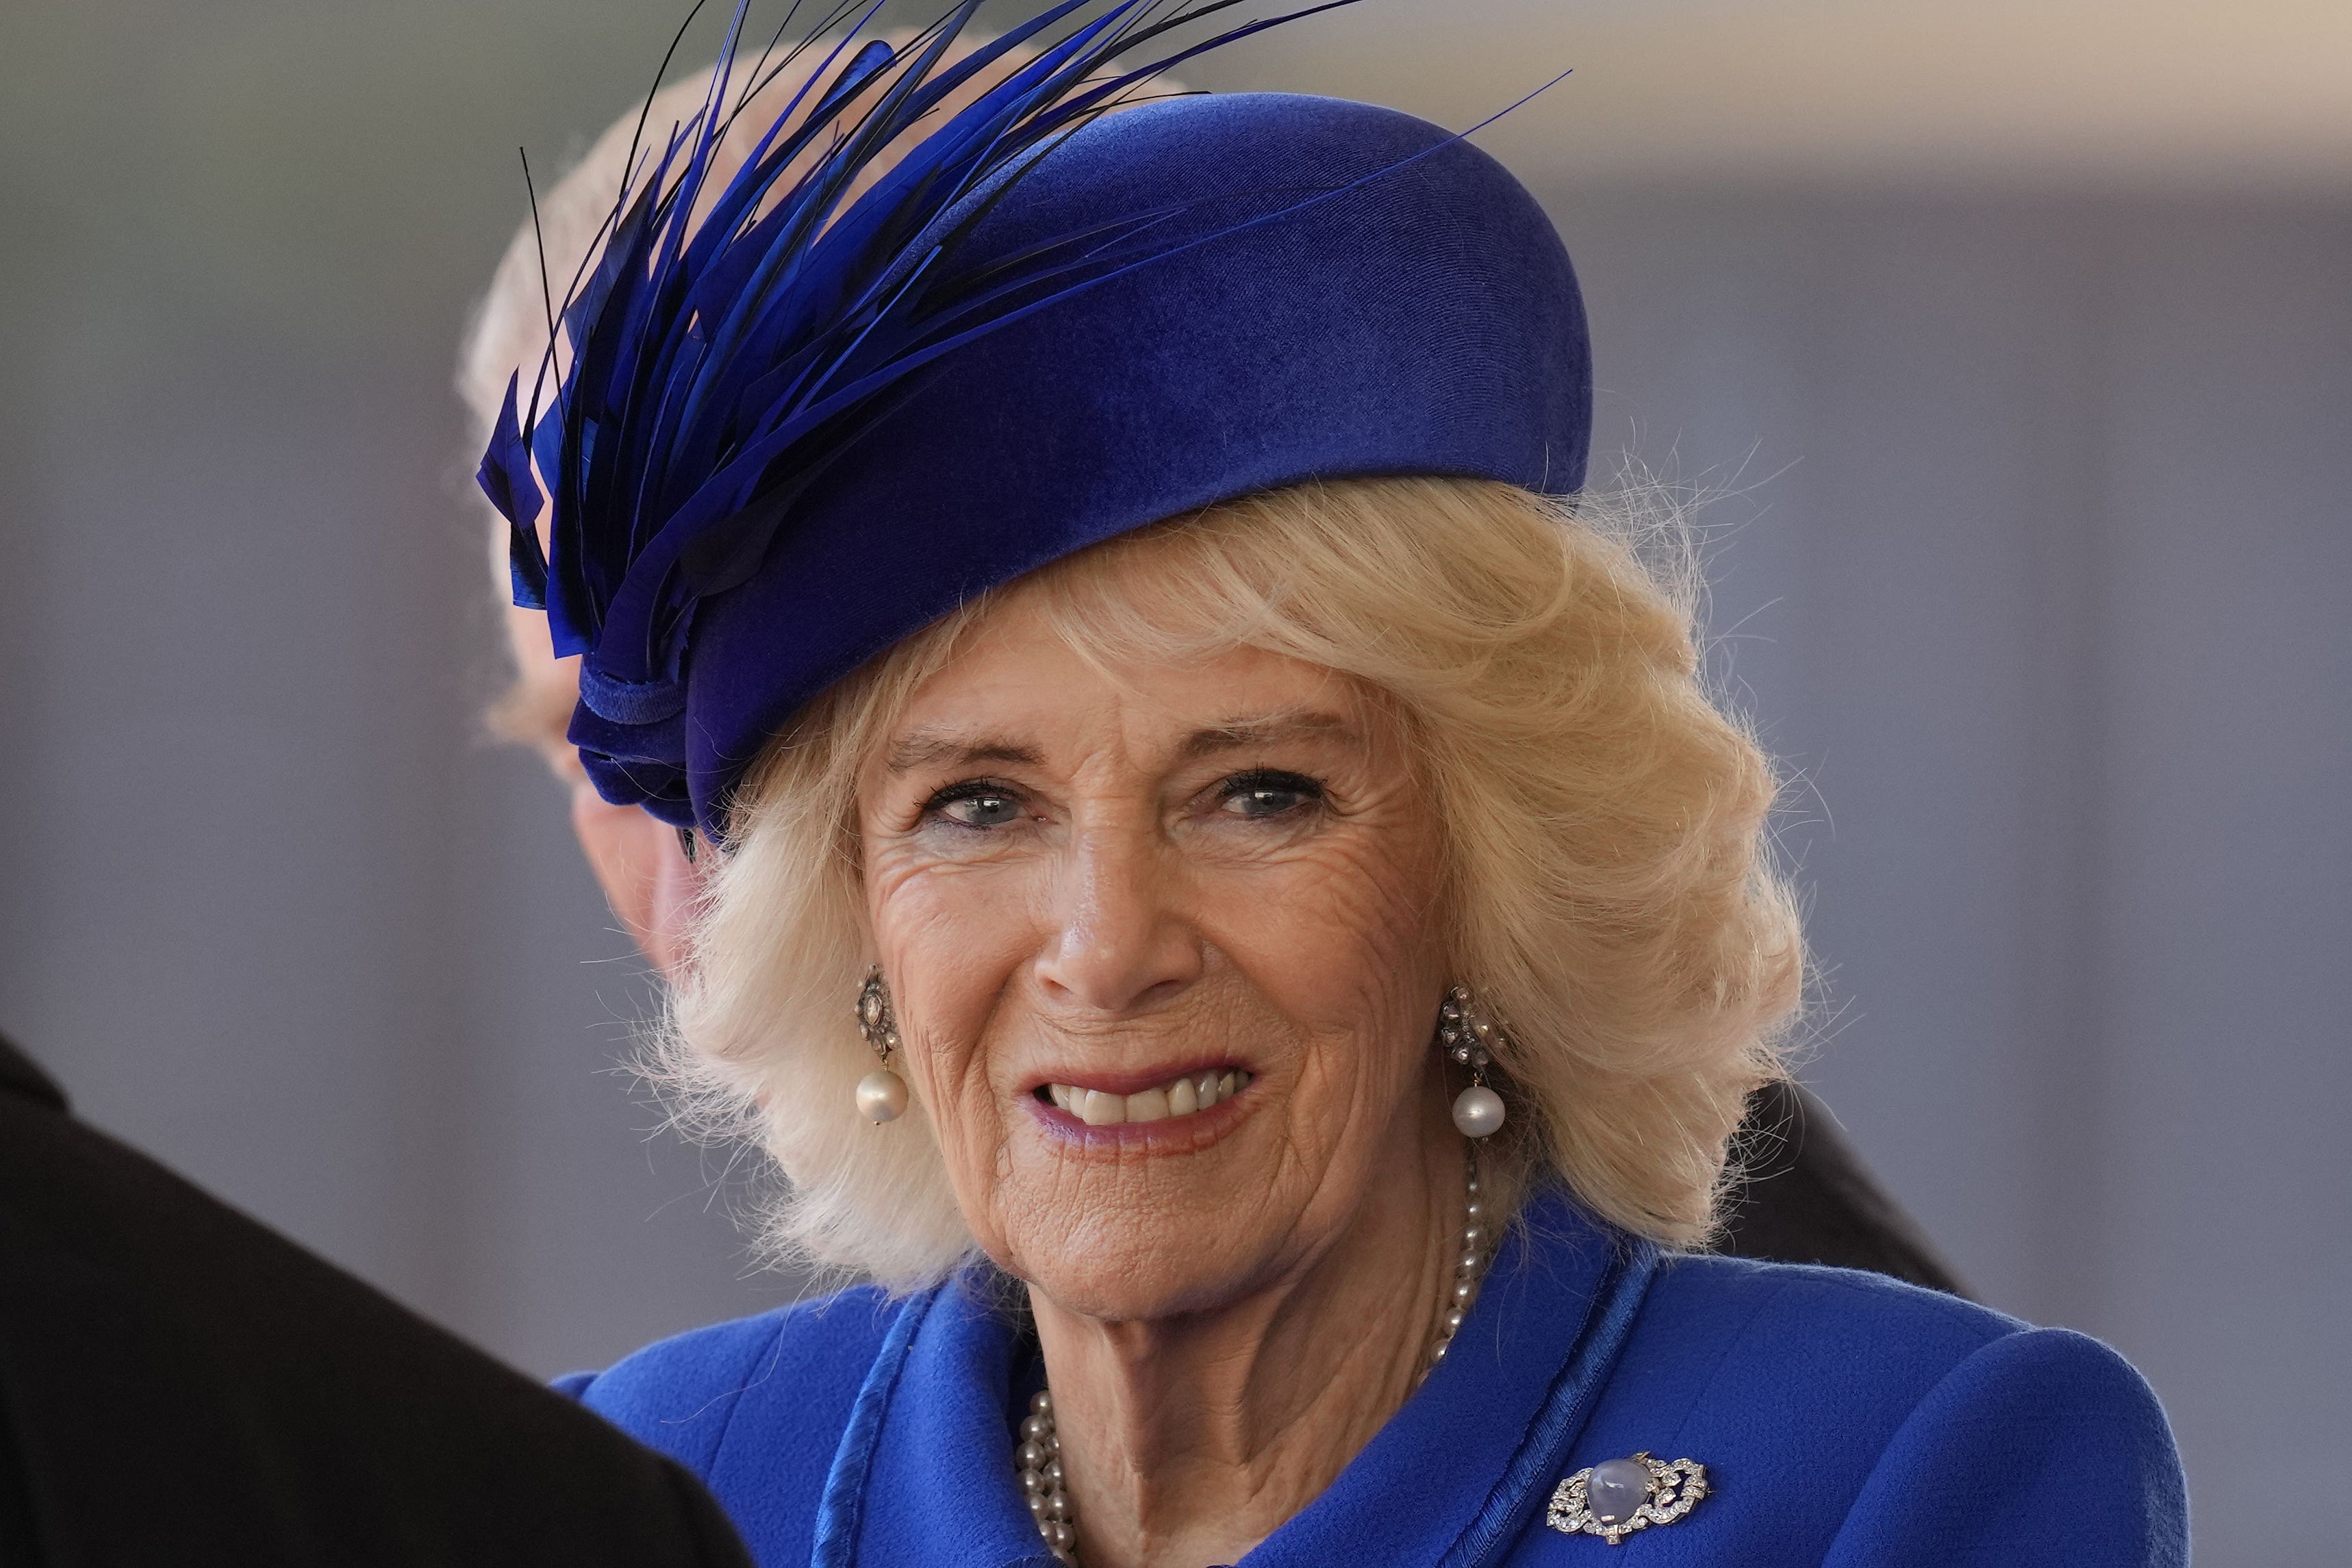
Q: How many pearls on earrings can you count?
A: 2